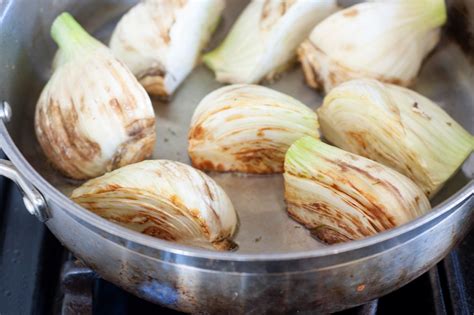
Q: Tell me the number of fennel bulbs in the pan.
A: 8